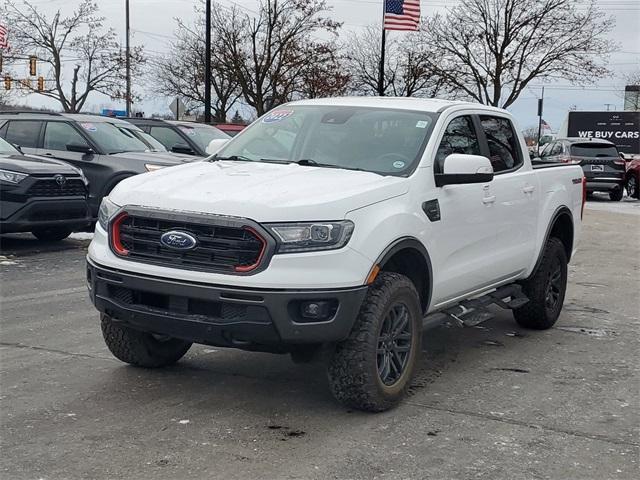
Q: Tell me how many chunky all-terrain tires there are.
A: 3